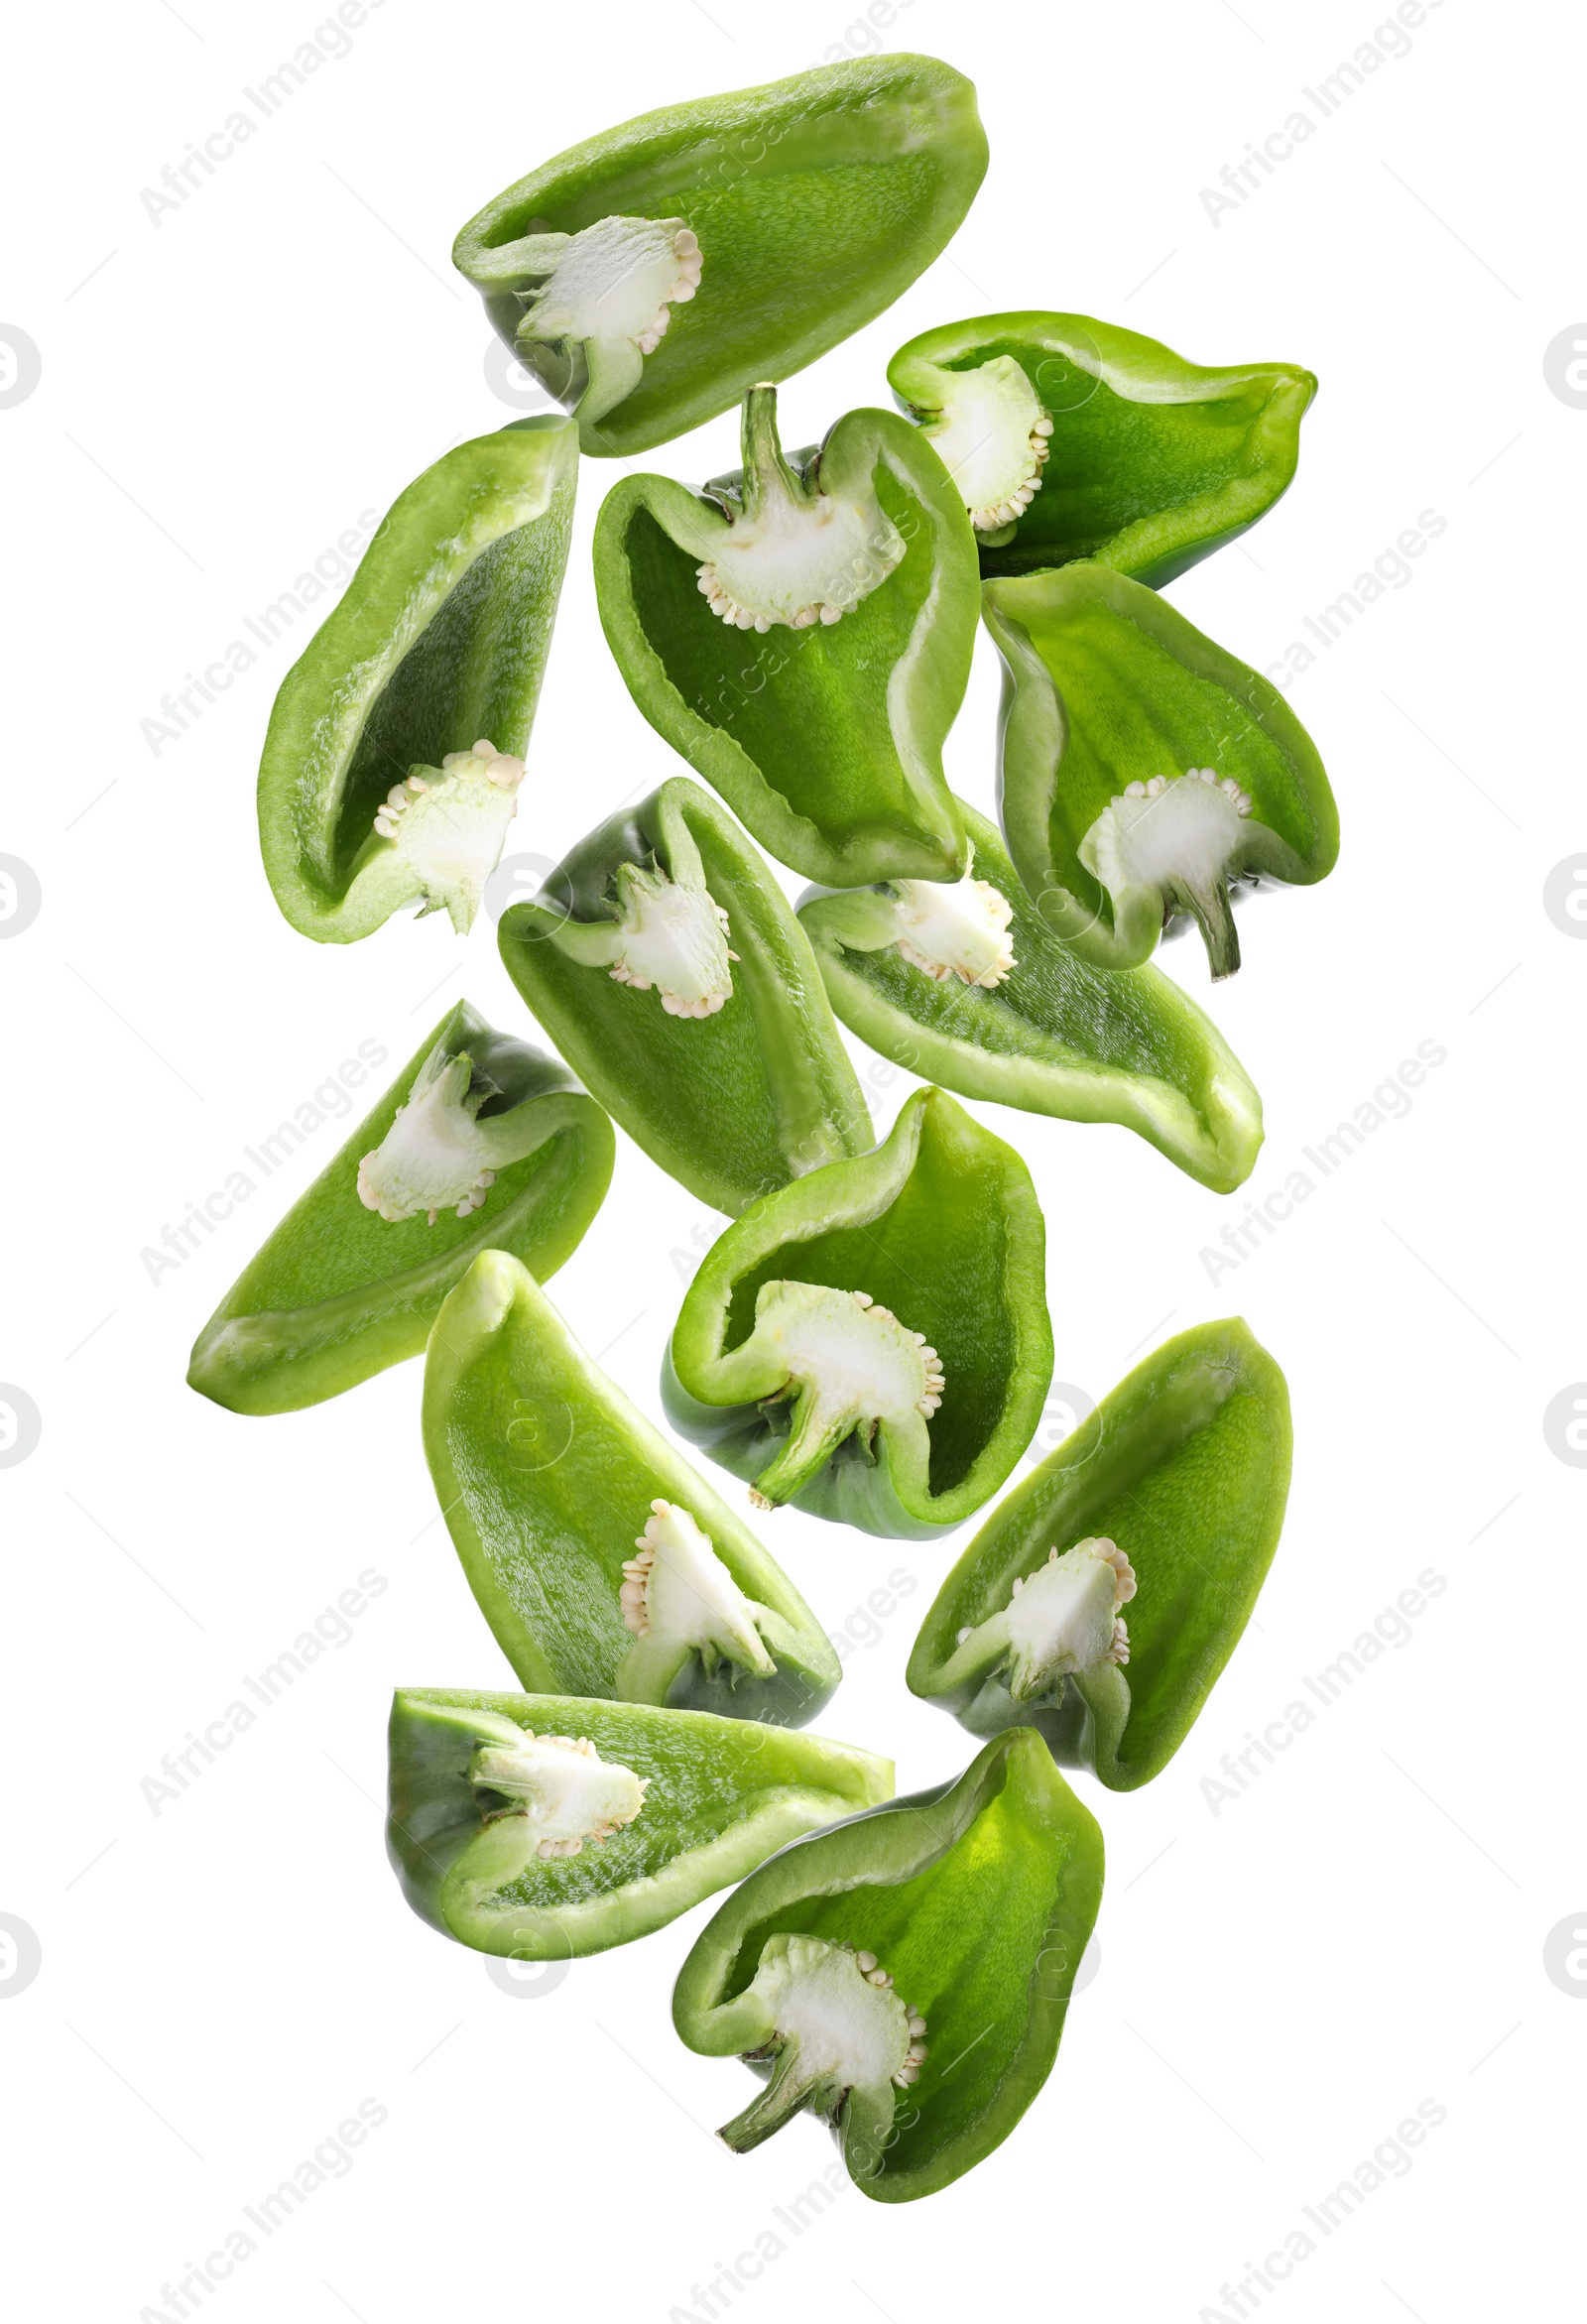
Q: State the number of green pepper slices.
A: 13